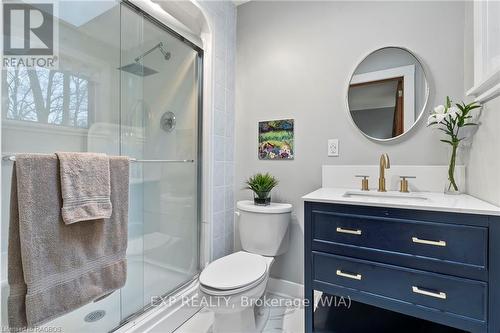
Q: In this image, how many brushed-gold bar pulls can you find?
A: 4